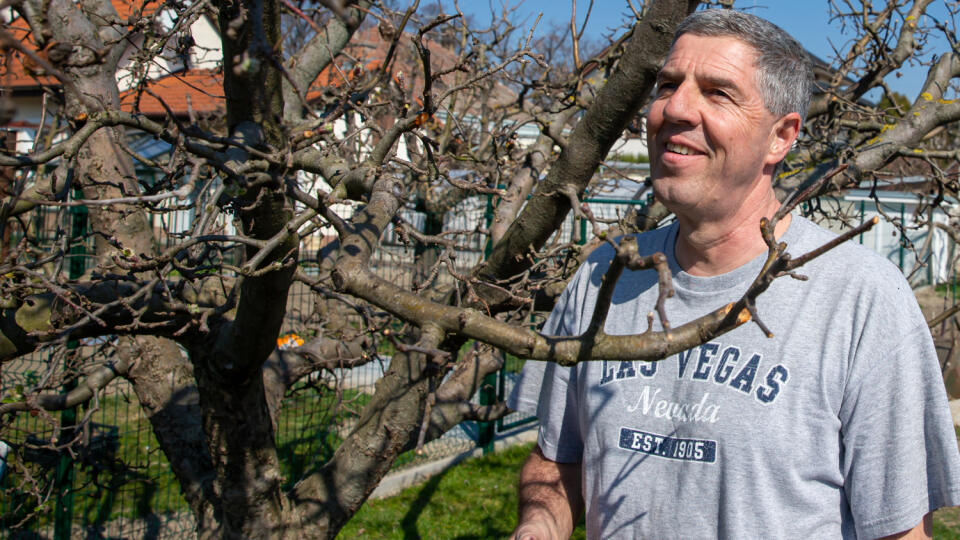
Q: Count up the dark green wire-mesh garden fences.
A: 1